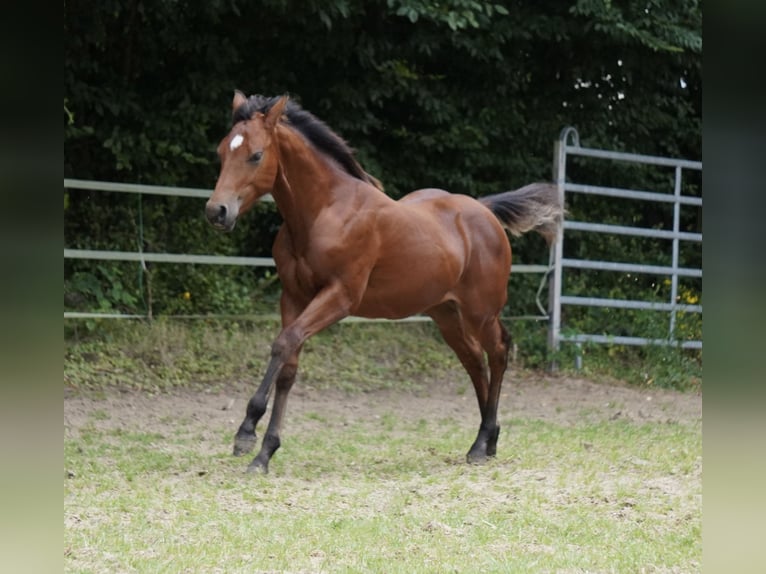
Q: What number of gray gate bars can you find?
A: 6